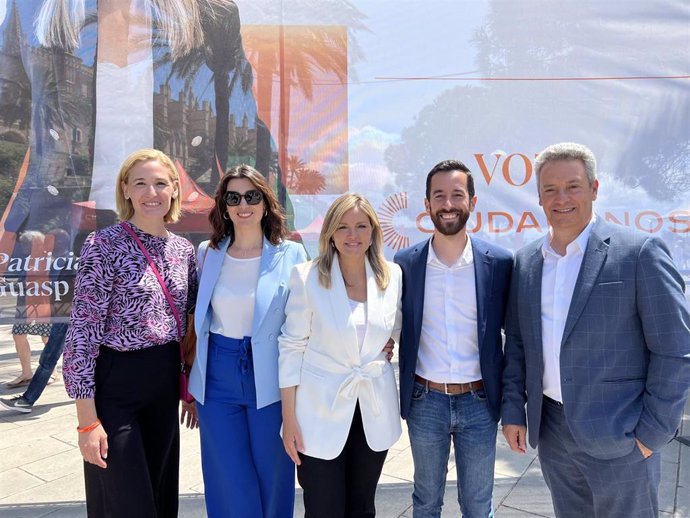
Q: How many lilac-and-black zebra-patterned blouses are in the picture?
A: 1